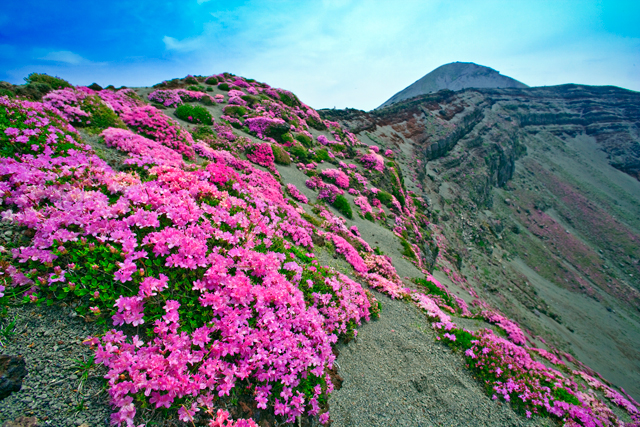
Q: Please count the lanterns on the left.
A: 0